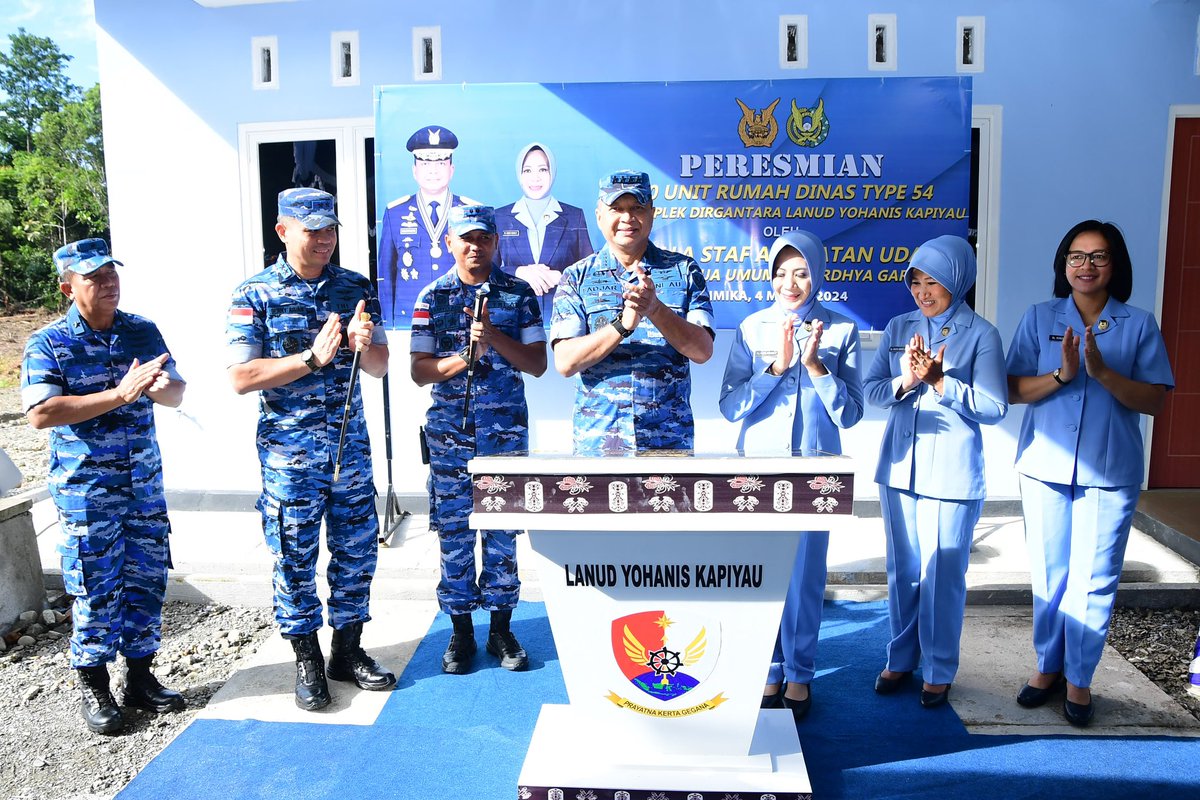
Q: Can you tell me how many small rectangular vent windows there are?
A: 6